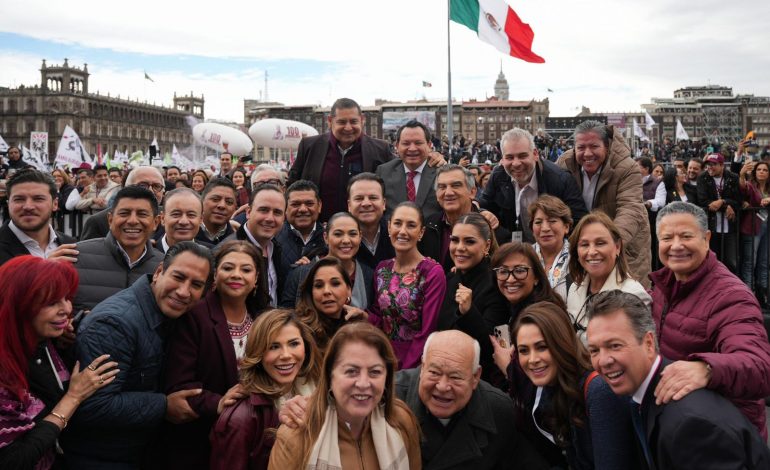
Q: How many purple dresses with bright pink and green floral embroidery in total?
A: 1